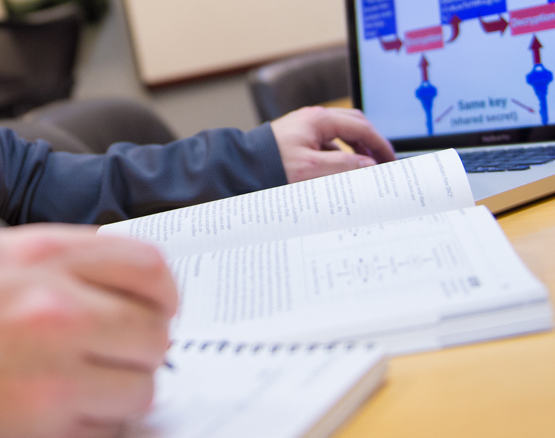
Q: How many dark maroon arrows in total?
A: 5